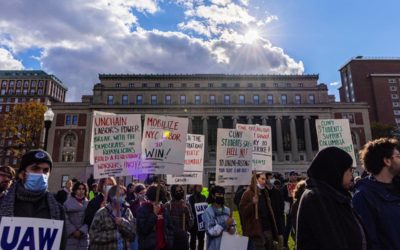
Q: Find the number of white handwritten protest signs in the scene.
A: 6